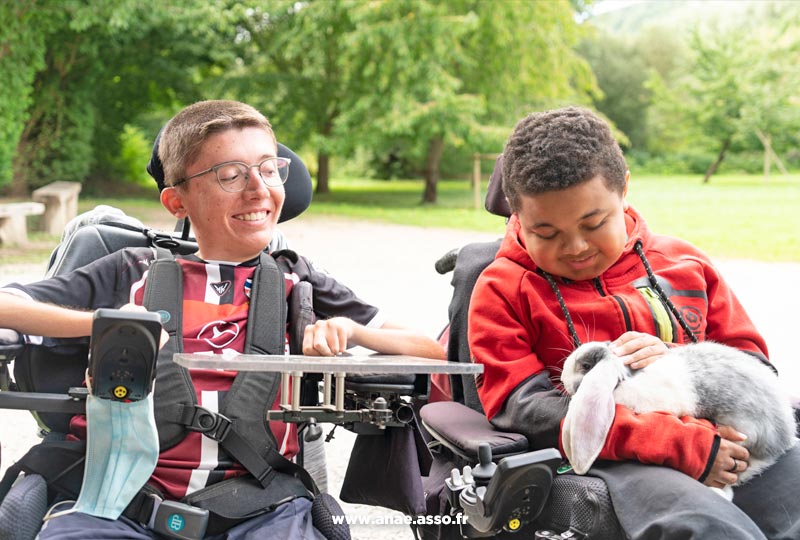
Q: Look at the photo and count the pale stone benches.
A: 2